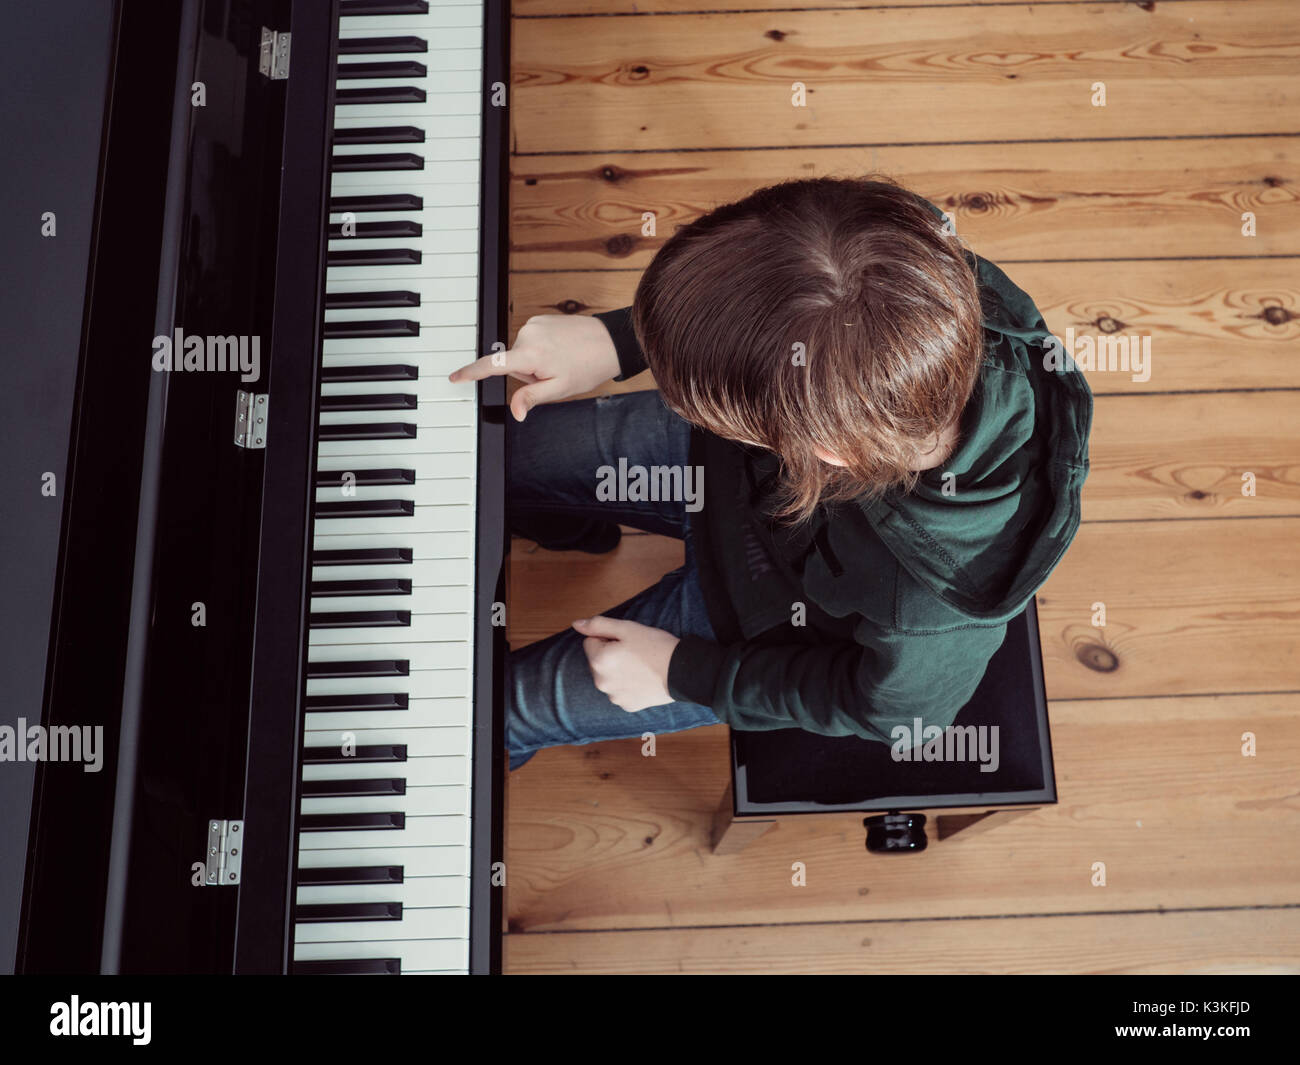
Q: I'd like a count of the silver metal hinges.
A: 3